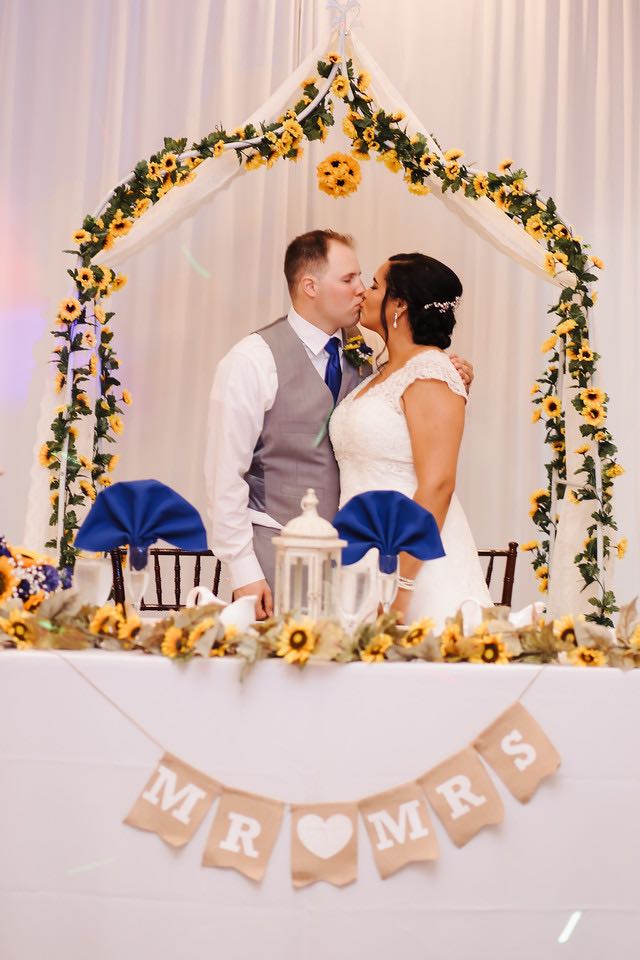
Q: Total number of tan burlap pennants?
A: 6